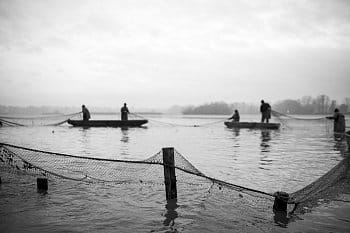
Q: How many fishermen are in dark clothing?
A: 5